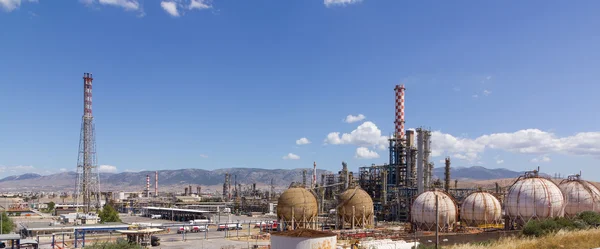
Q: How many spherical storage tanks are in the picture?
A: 6